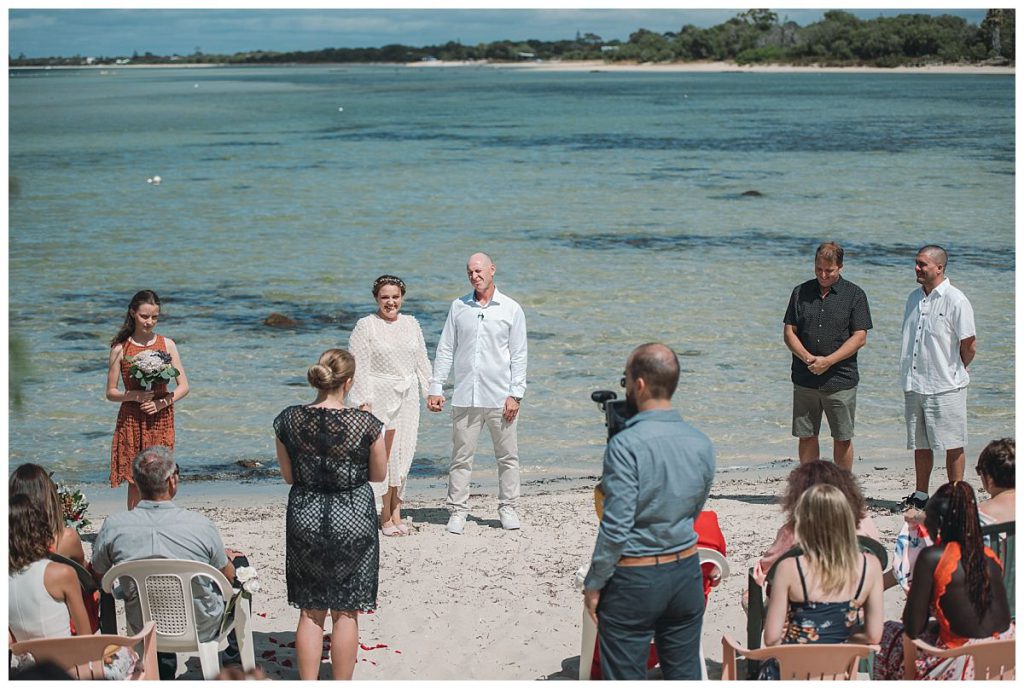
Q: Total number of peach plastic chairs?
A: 3